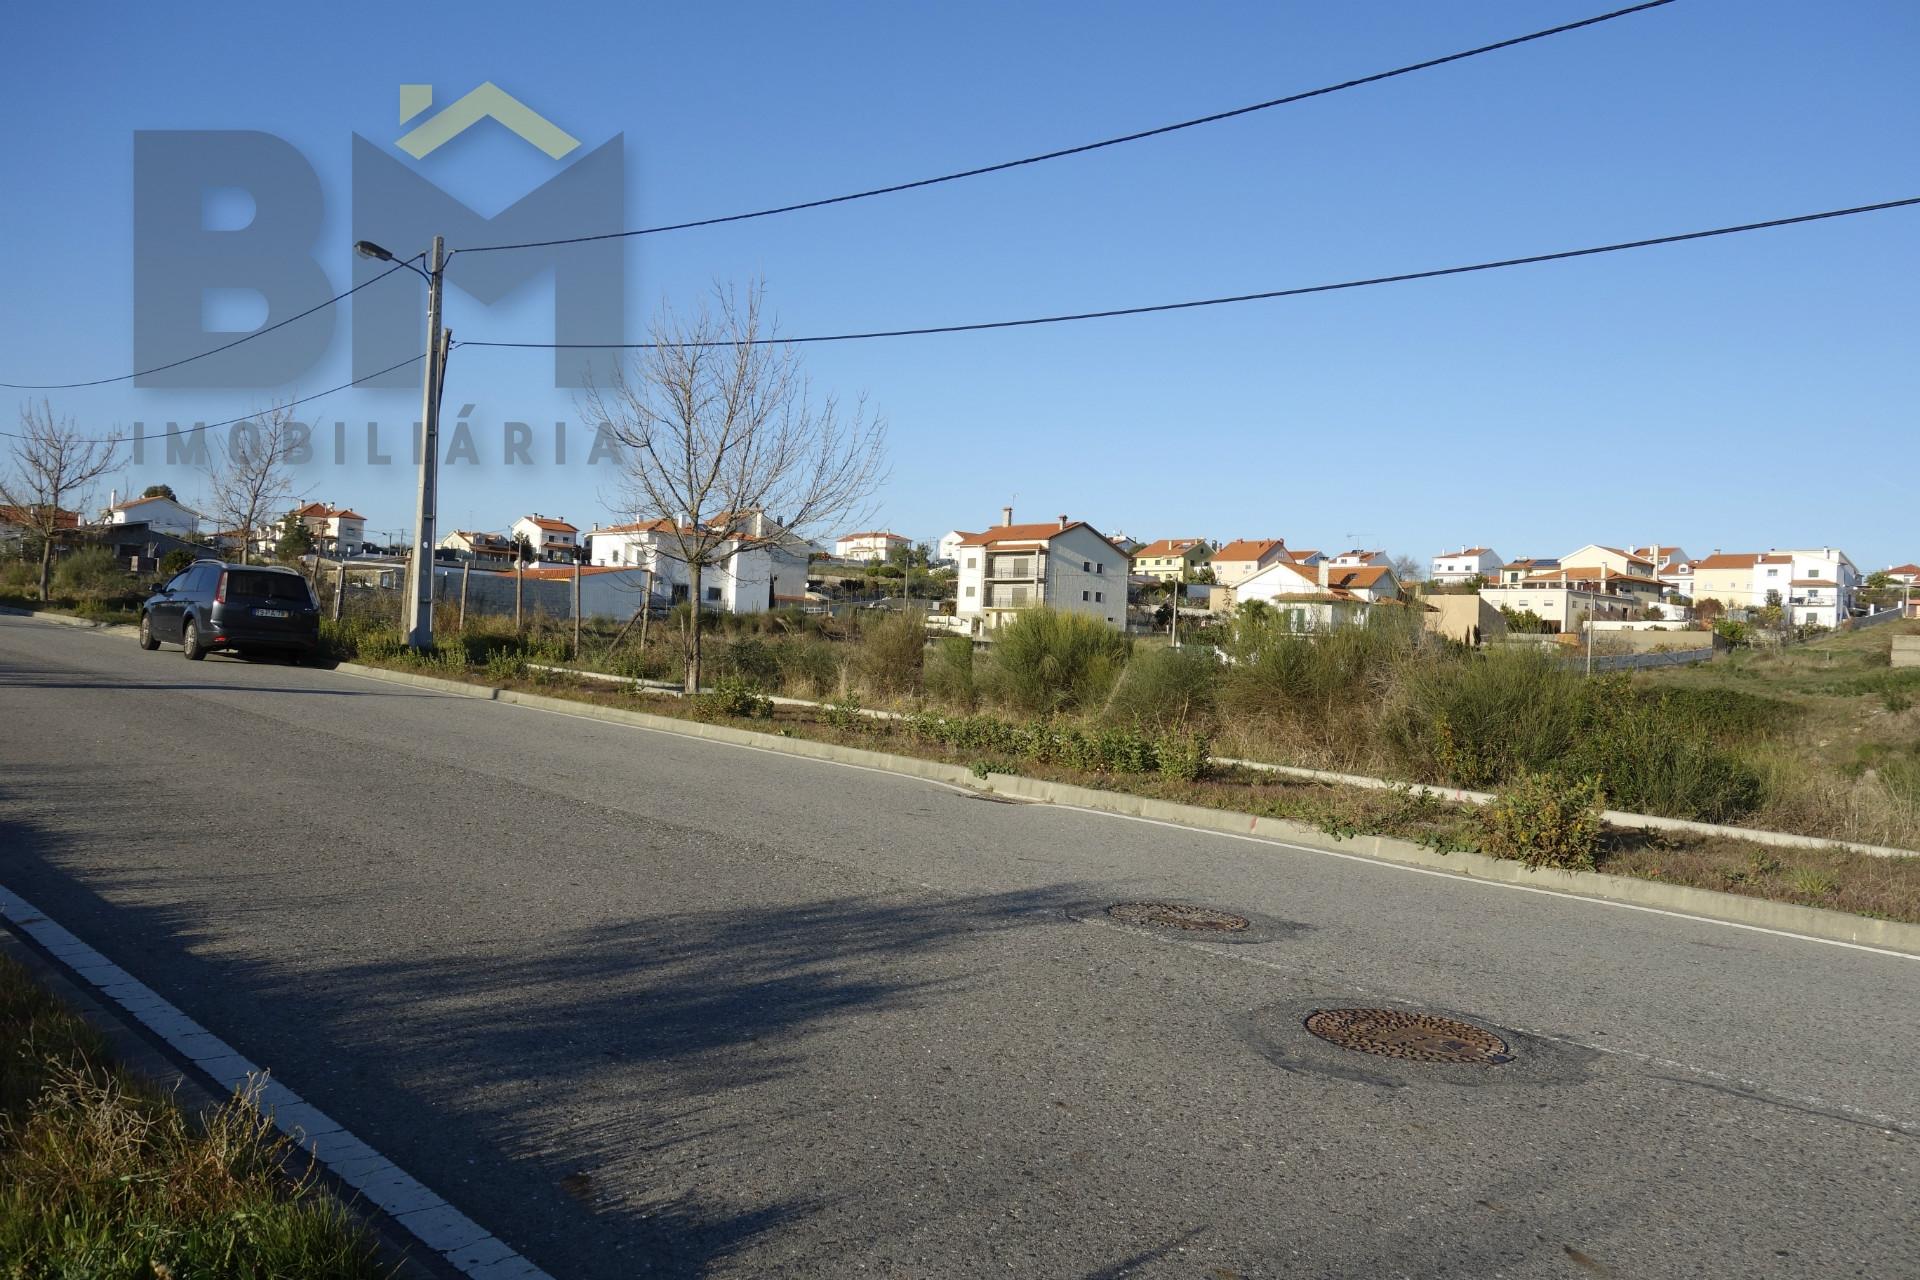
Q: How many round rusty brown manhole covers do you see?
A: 2